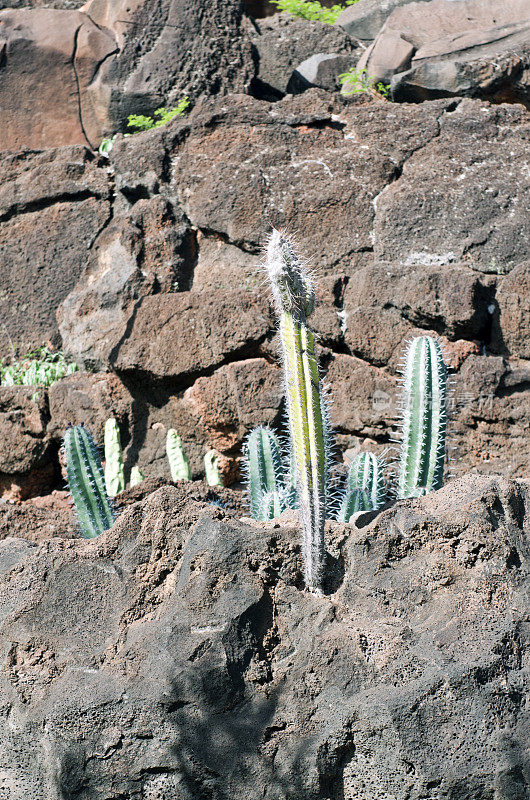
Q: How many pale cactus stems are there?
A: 4